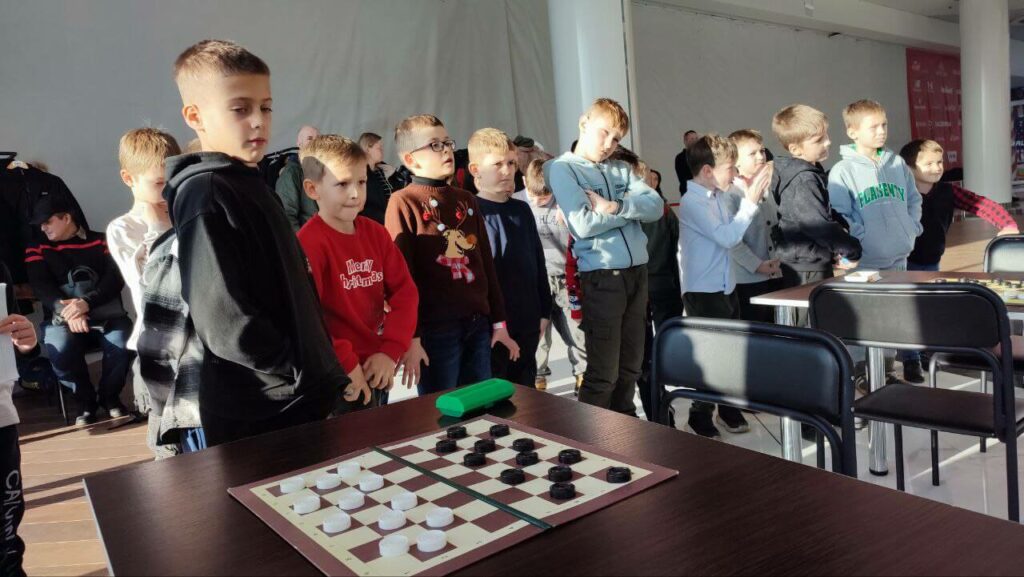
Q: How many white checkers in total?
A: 12